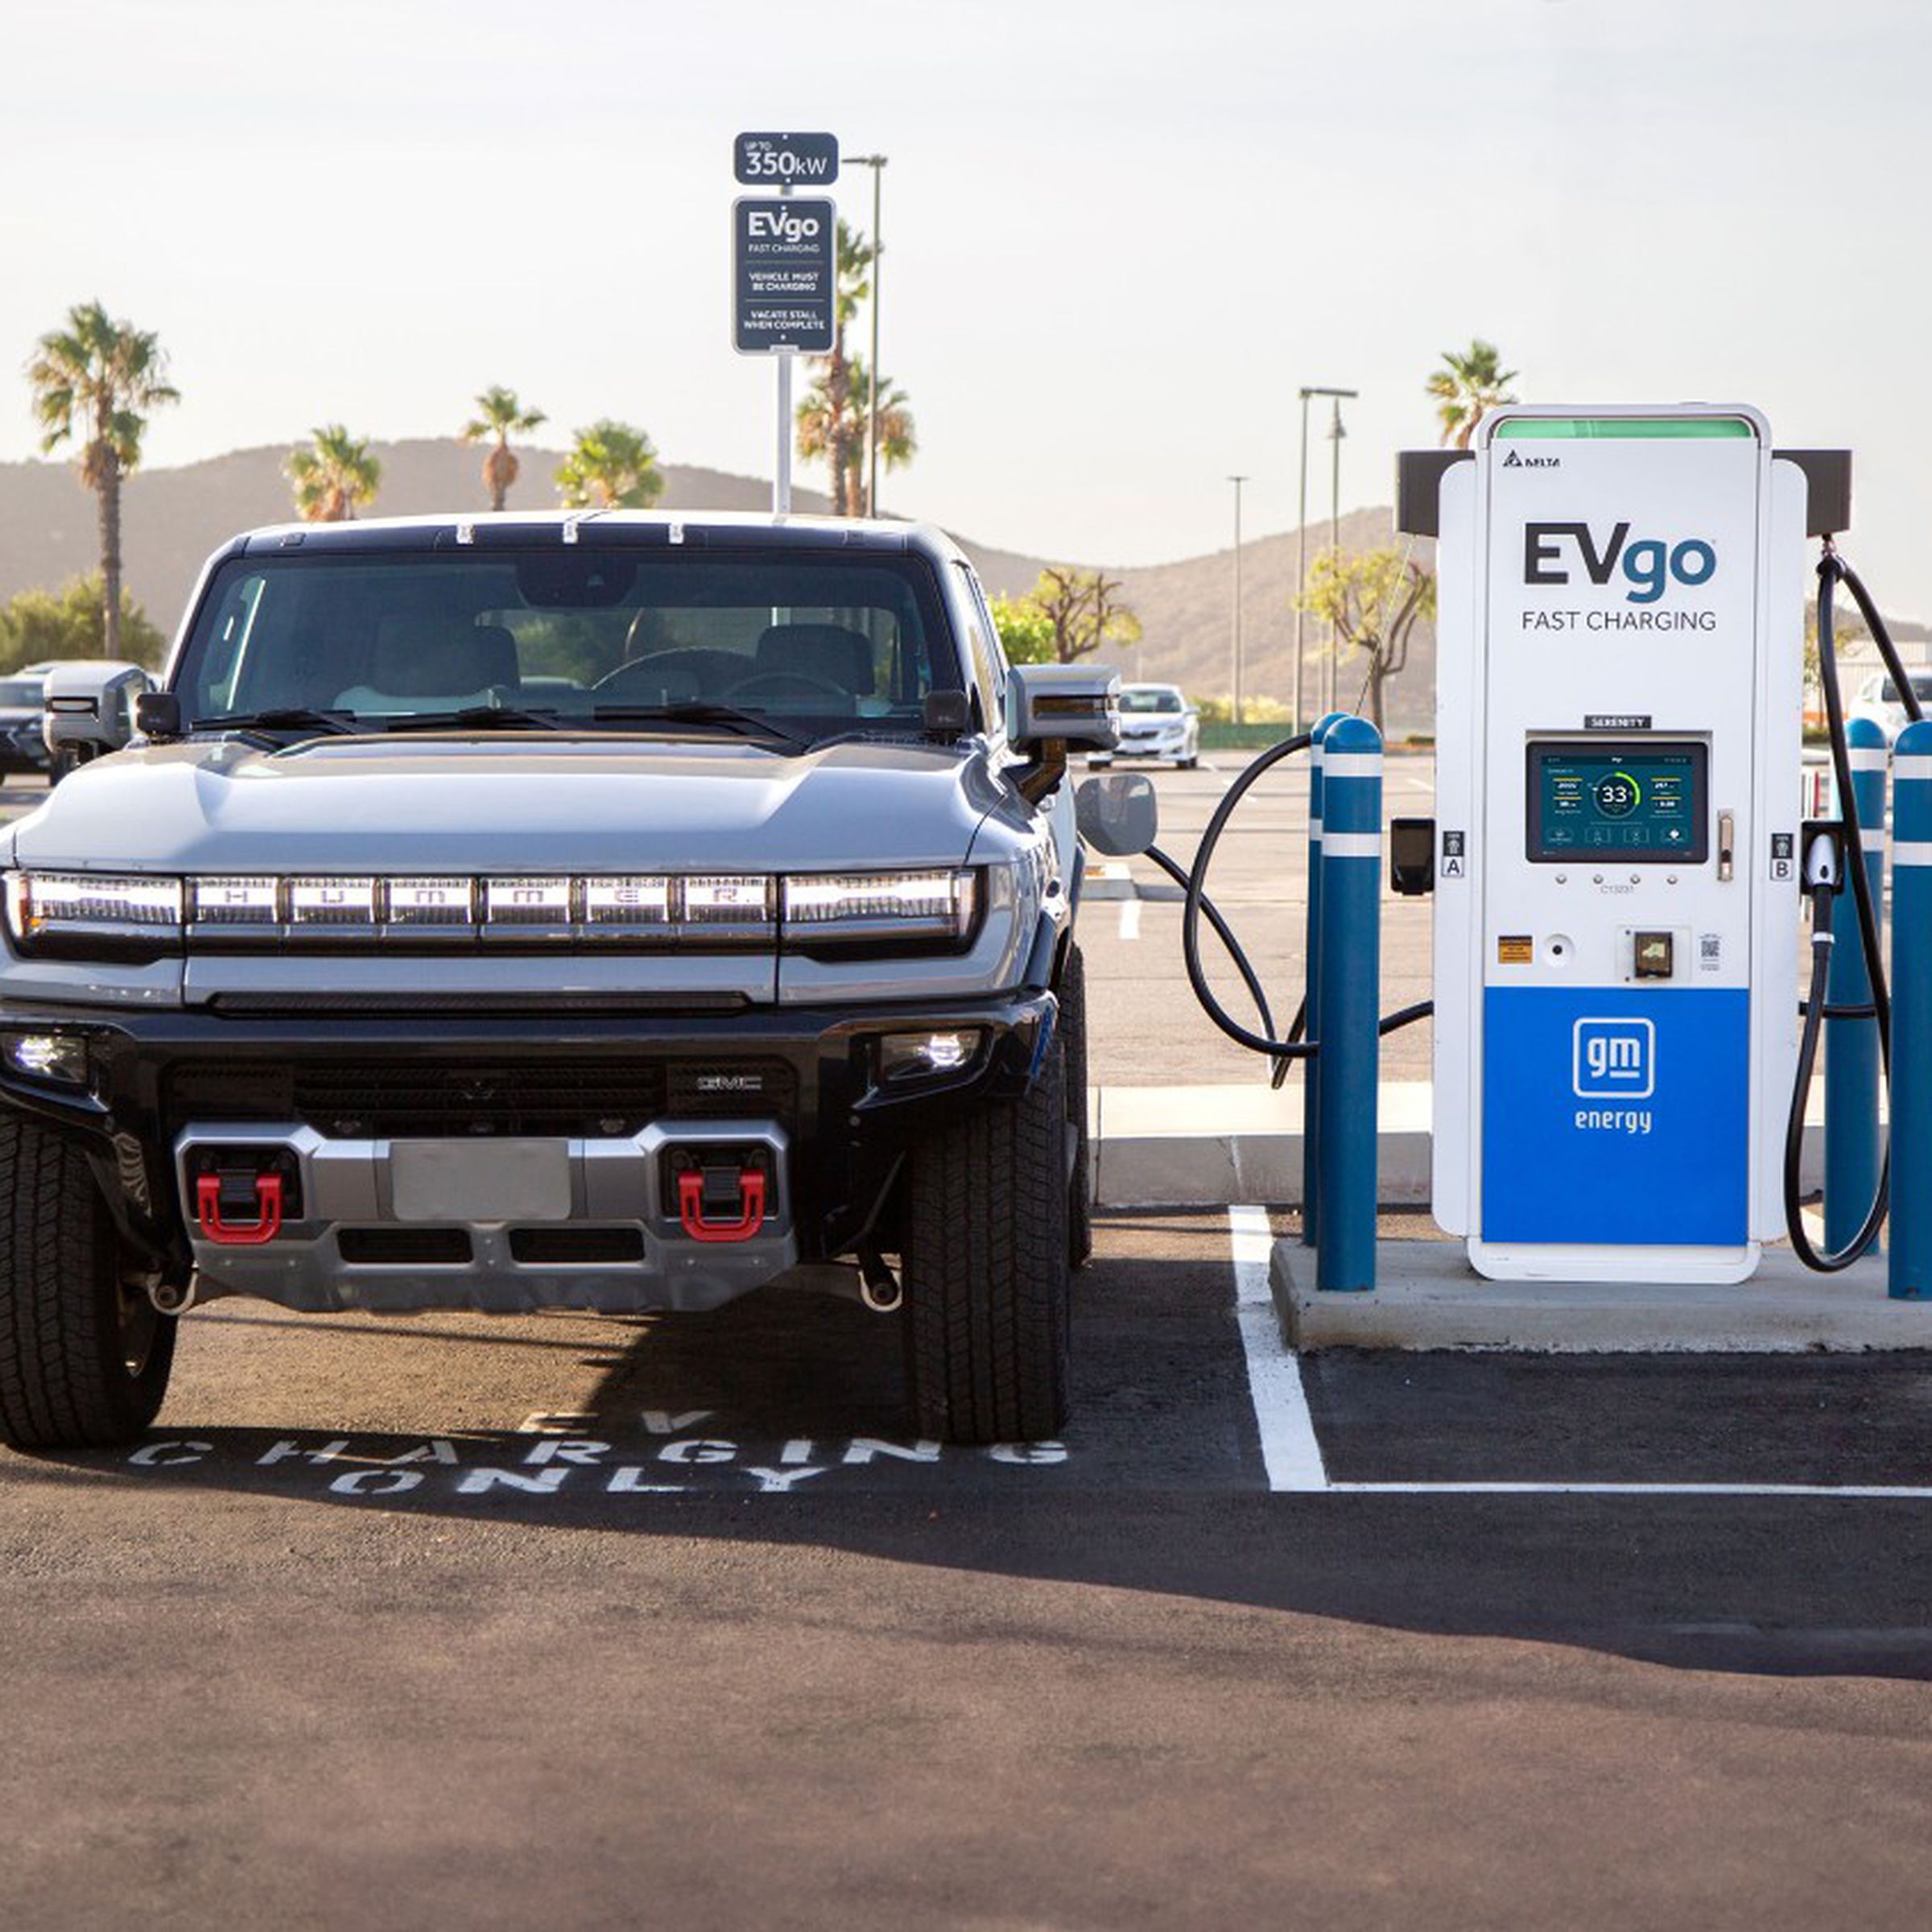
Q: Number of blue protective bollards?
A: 4